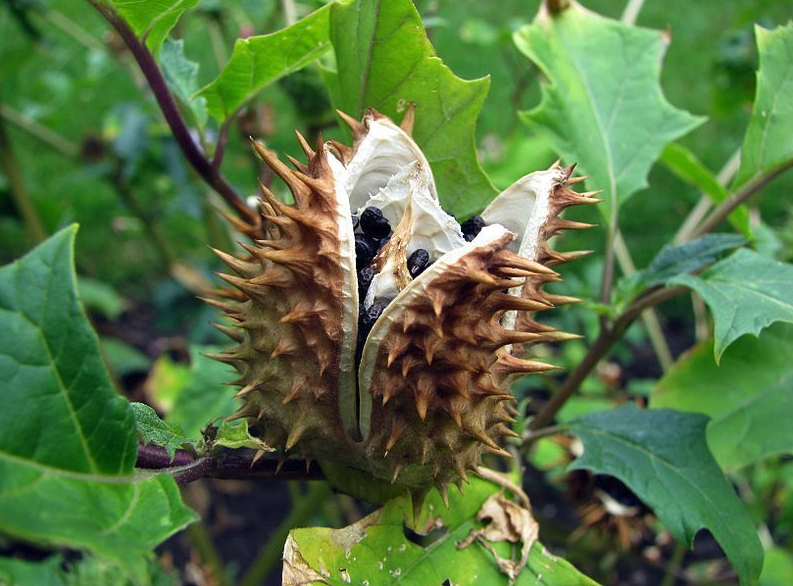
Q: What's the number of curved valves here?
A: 4